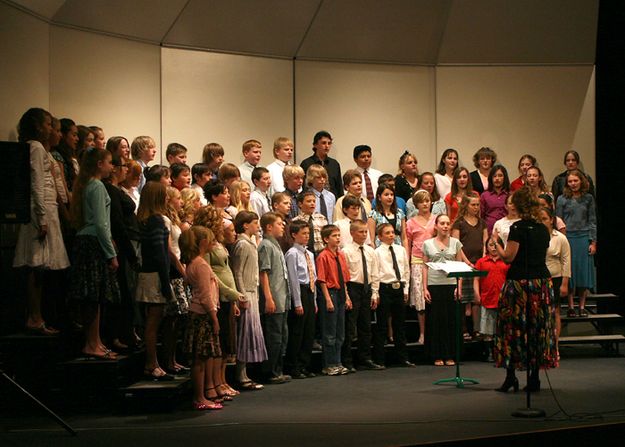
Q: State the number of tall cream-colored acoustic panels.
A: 5